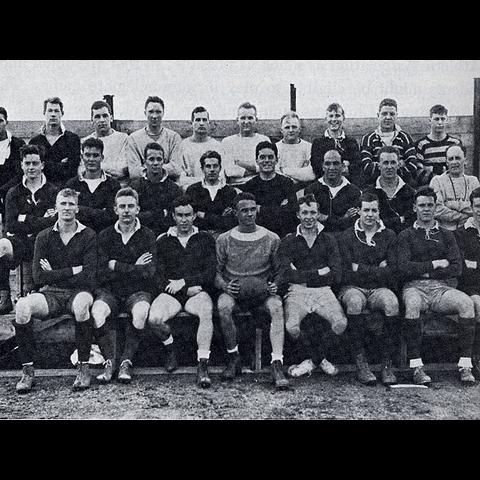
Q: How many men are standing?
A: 10